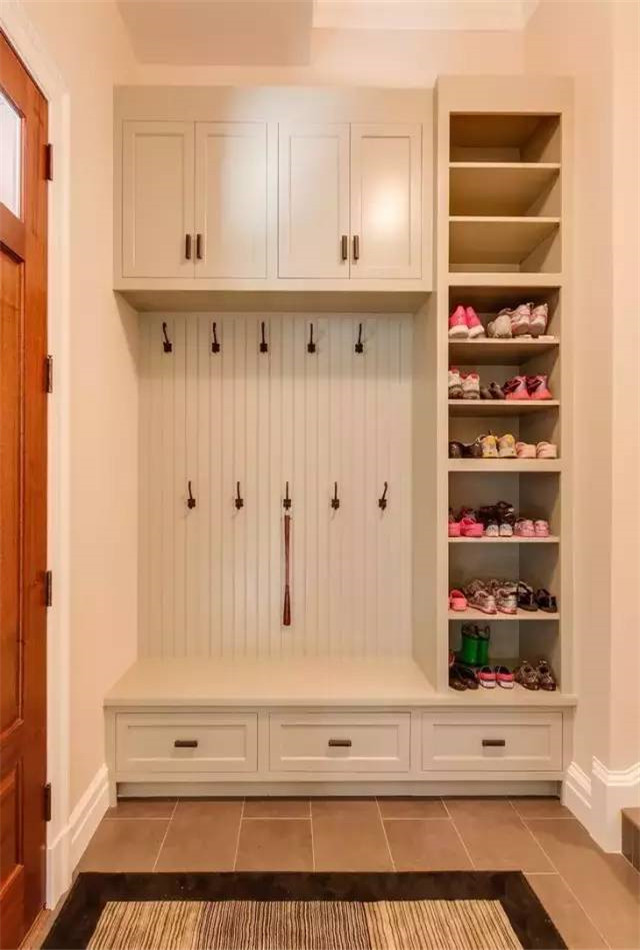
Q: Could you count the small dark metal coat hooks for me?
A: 10